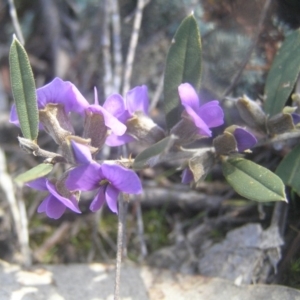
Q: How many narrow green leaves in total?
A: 7